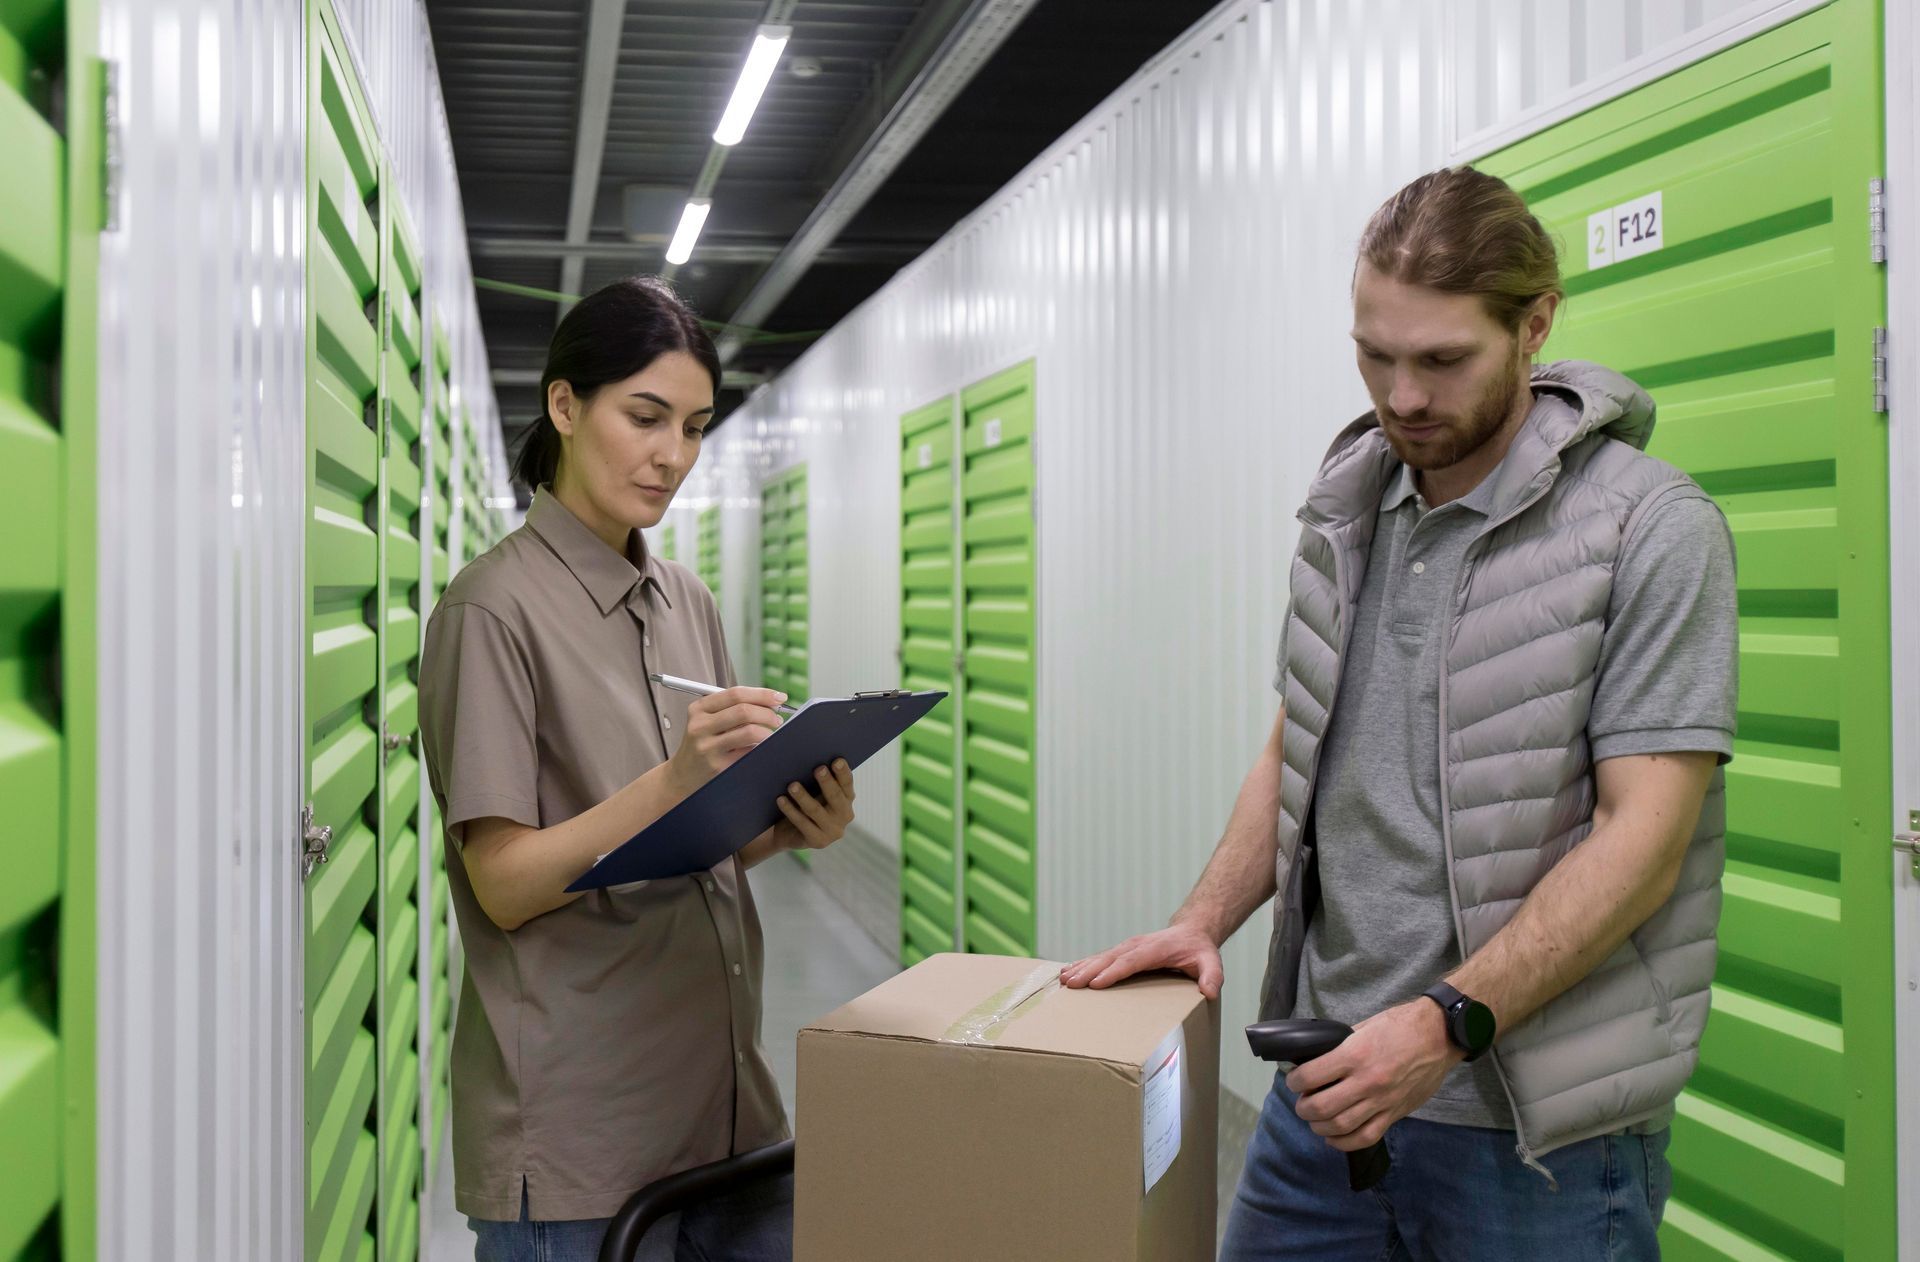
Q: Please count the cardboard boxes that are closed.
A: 1